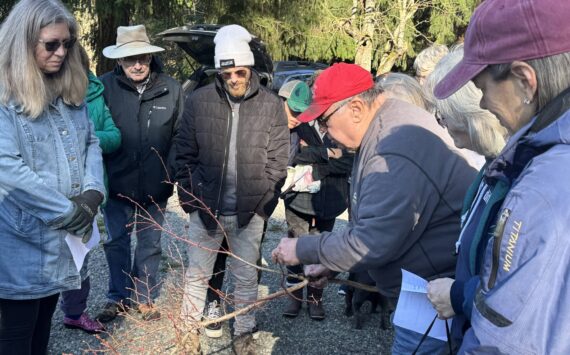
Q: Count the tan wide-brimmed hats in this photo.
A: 1